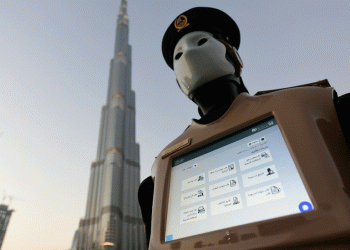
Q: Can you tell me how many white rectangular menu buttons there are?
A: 9